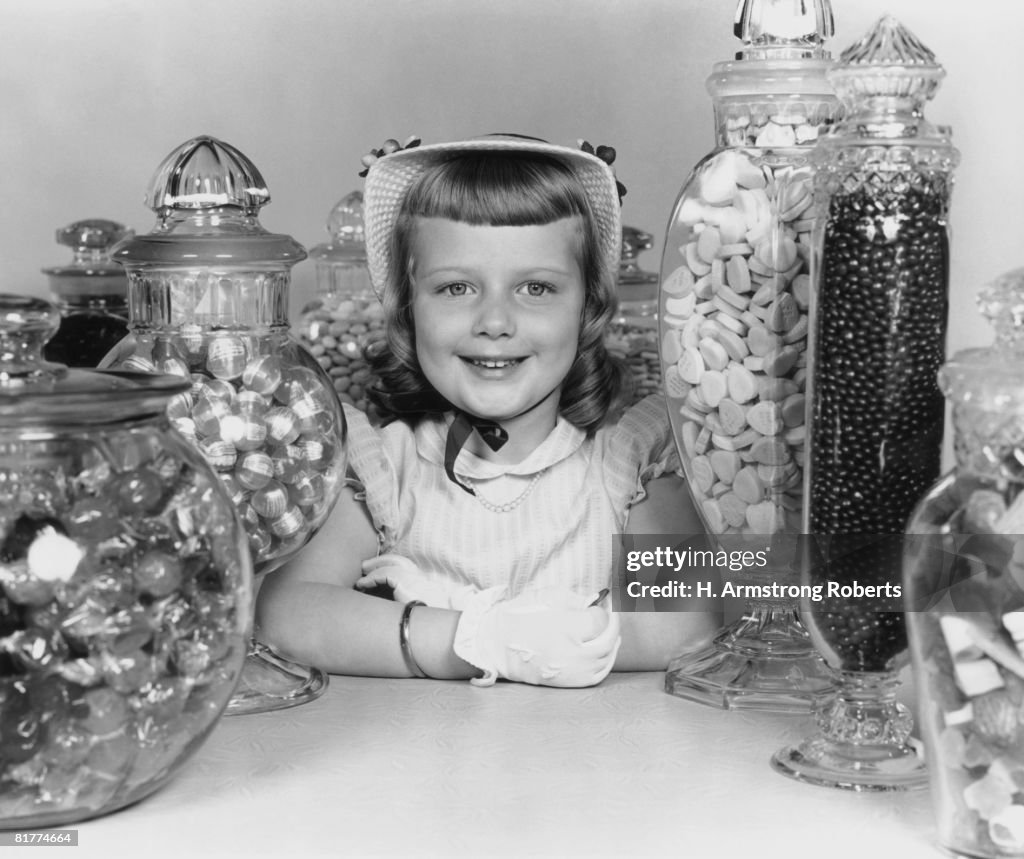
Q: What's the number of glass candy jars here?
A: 8